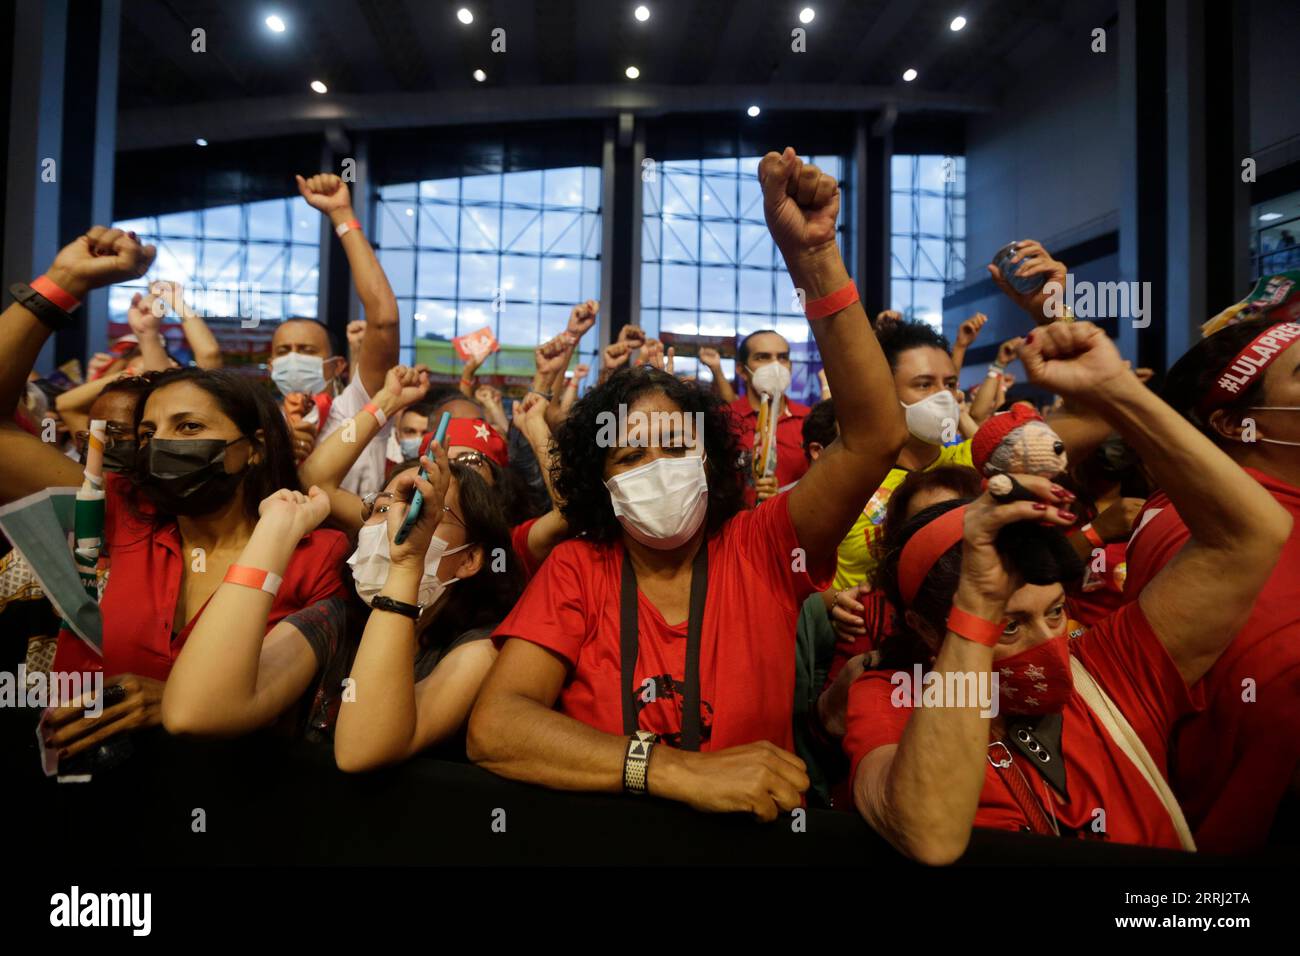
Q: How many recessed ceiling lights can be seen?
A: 11